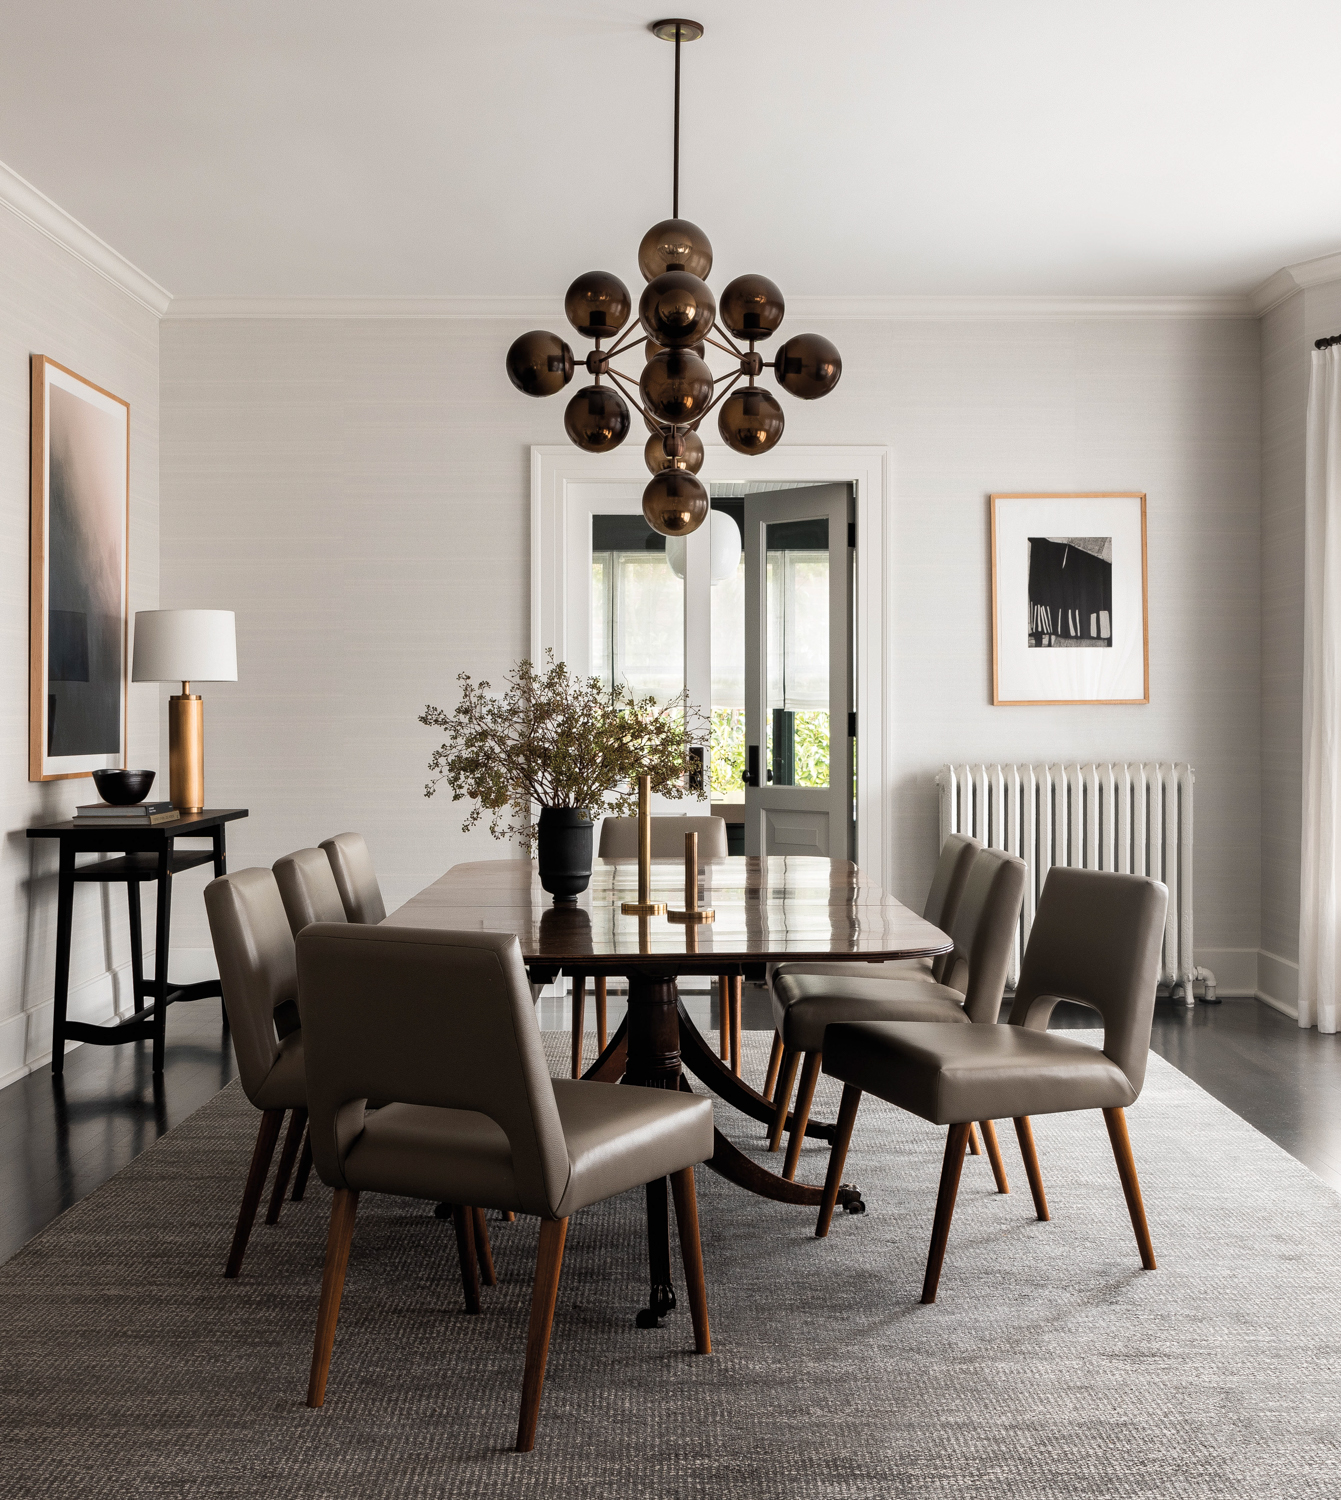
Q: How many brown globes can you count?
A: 13